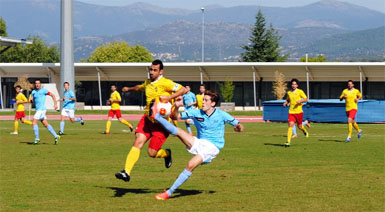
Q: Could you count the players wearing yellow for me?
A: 6